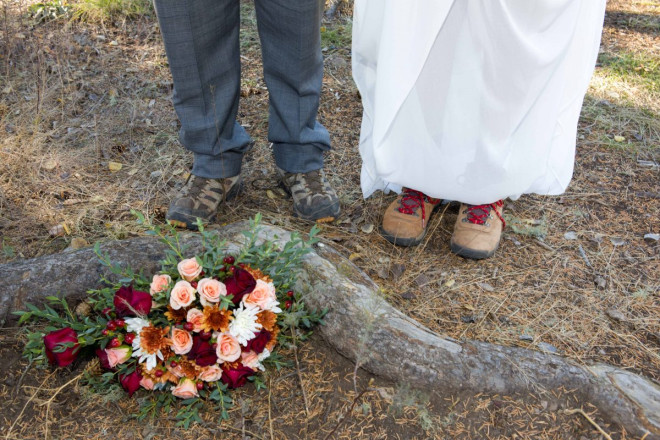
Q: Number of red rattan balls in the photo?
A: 0